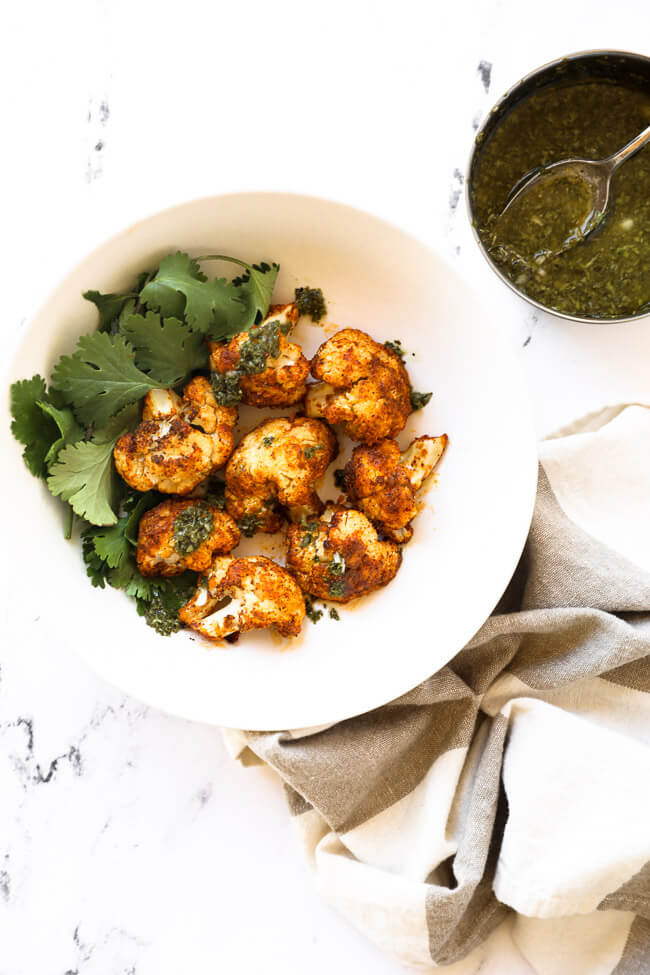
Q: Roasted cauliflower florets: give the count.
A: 8